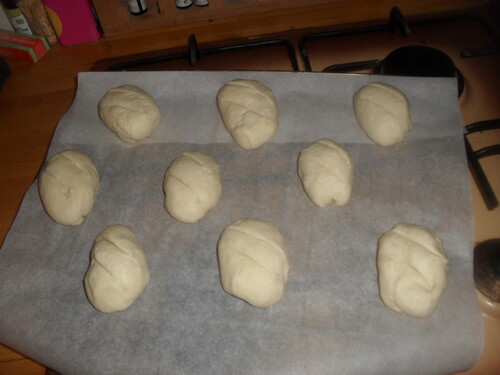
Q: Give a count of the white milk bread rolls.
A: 9